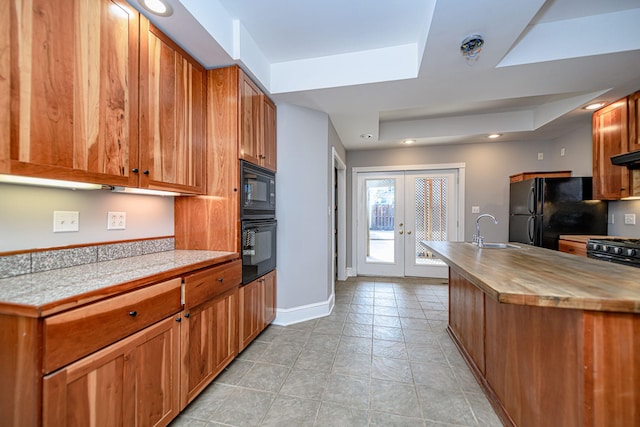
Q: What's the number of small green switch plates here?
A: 0